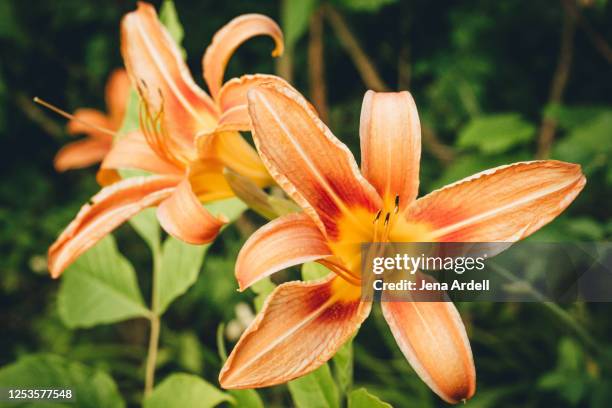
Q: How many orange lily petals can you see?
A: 15